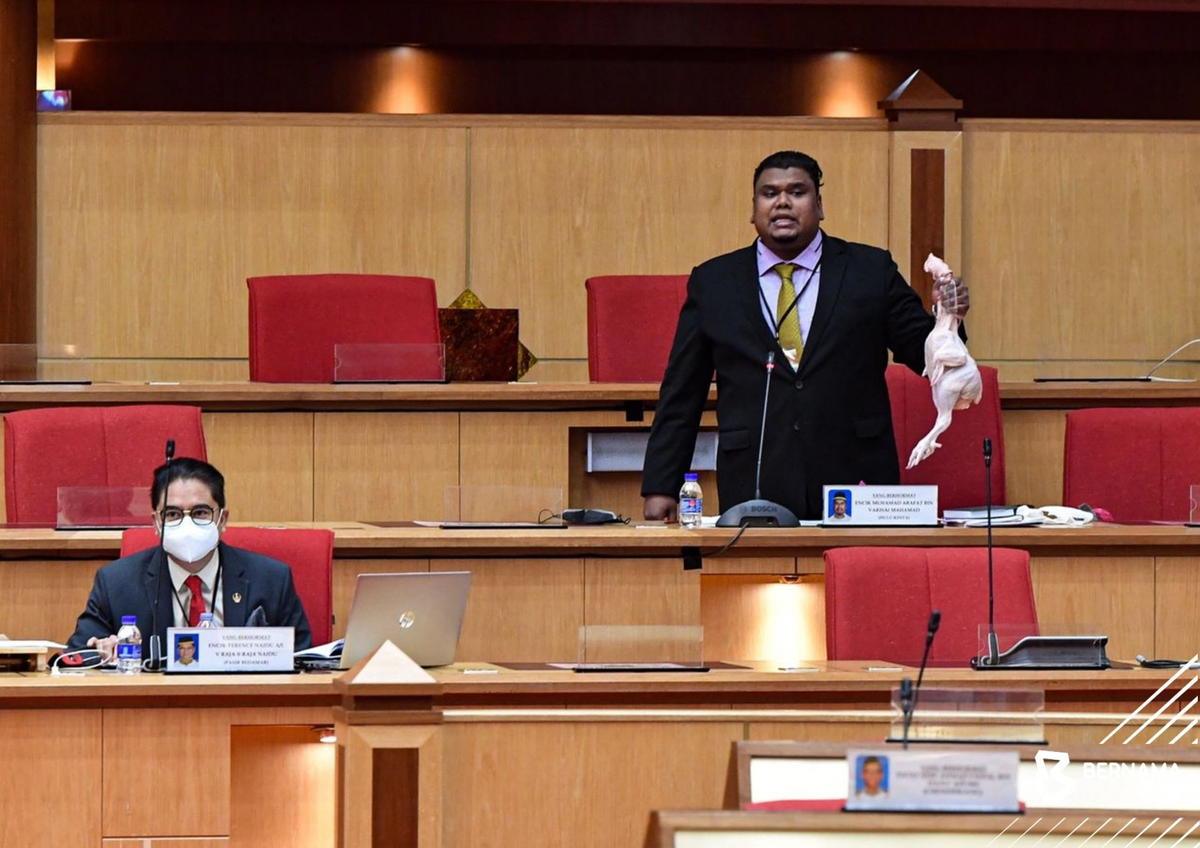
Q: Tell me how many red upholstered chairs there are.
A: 7